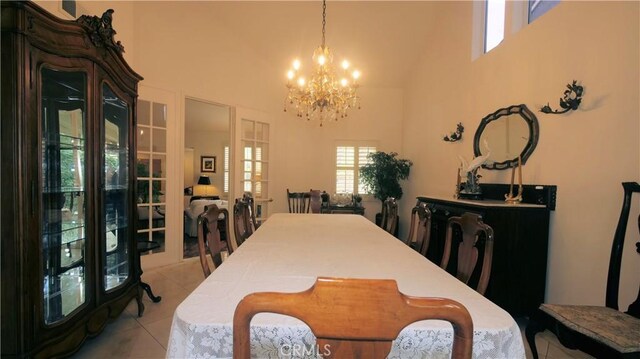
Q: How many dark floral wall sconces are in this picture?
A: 2